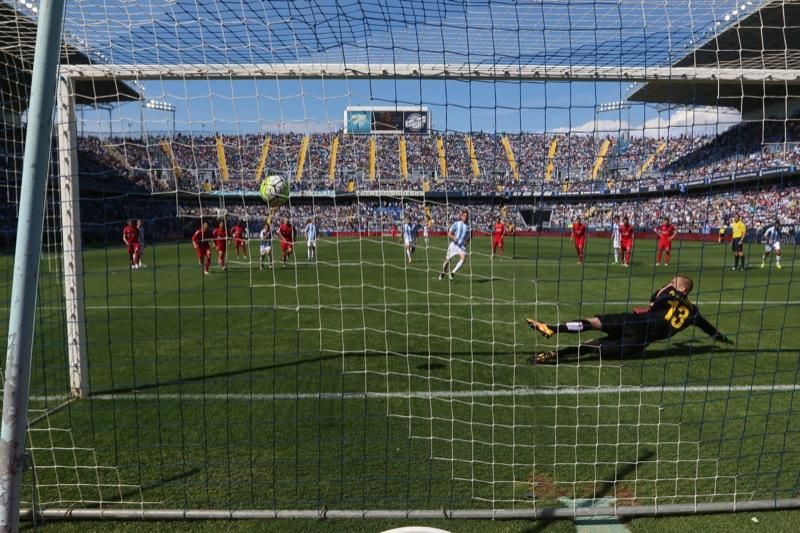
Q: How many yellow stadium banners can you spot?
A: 13